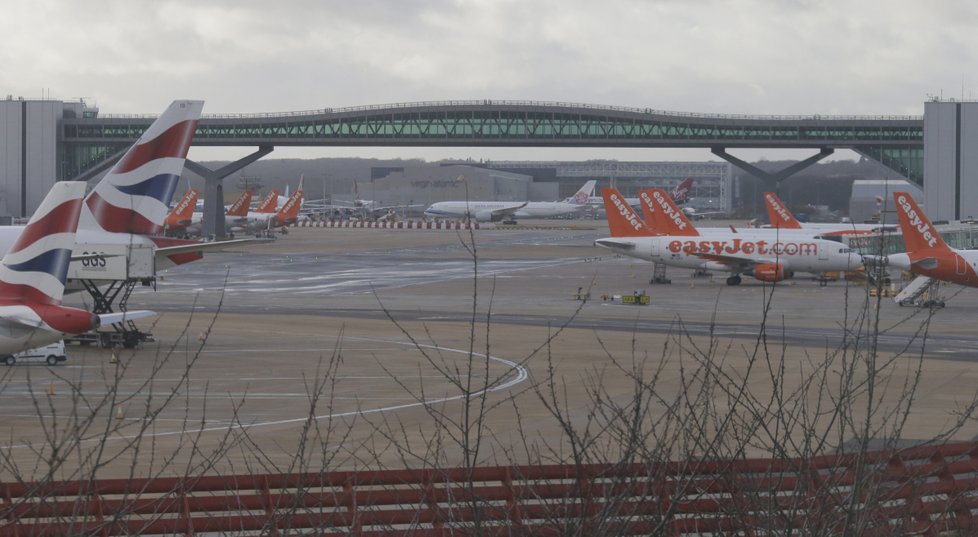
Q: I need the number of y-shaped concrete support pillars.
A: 2